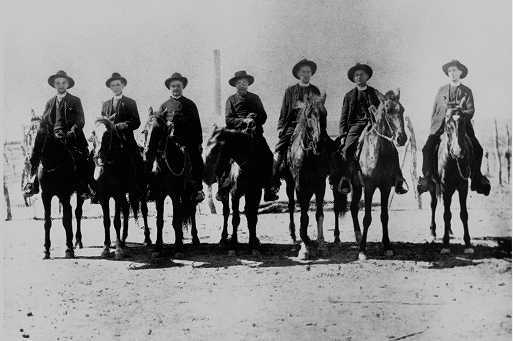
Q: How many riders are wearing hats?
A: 7